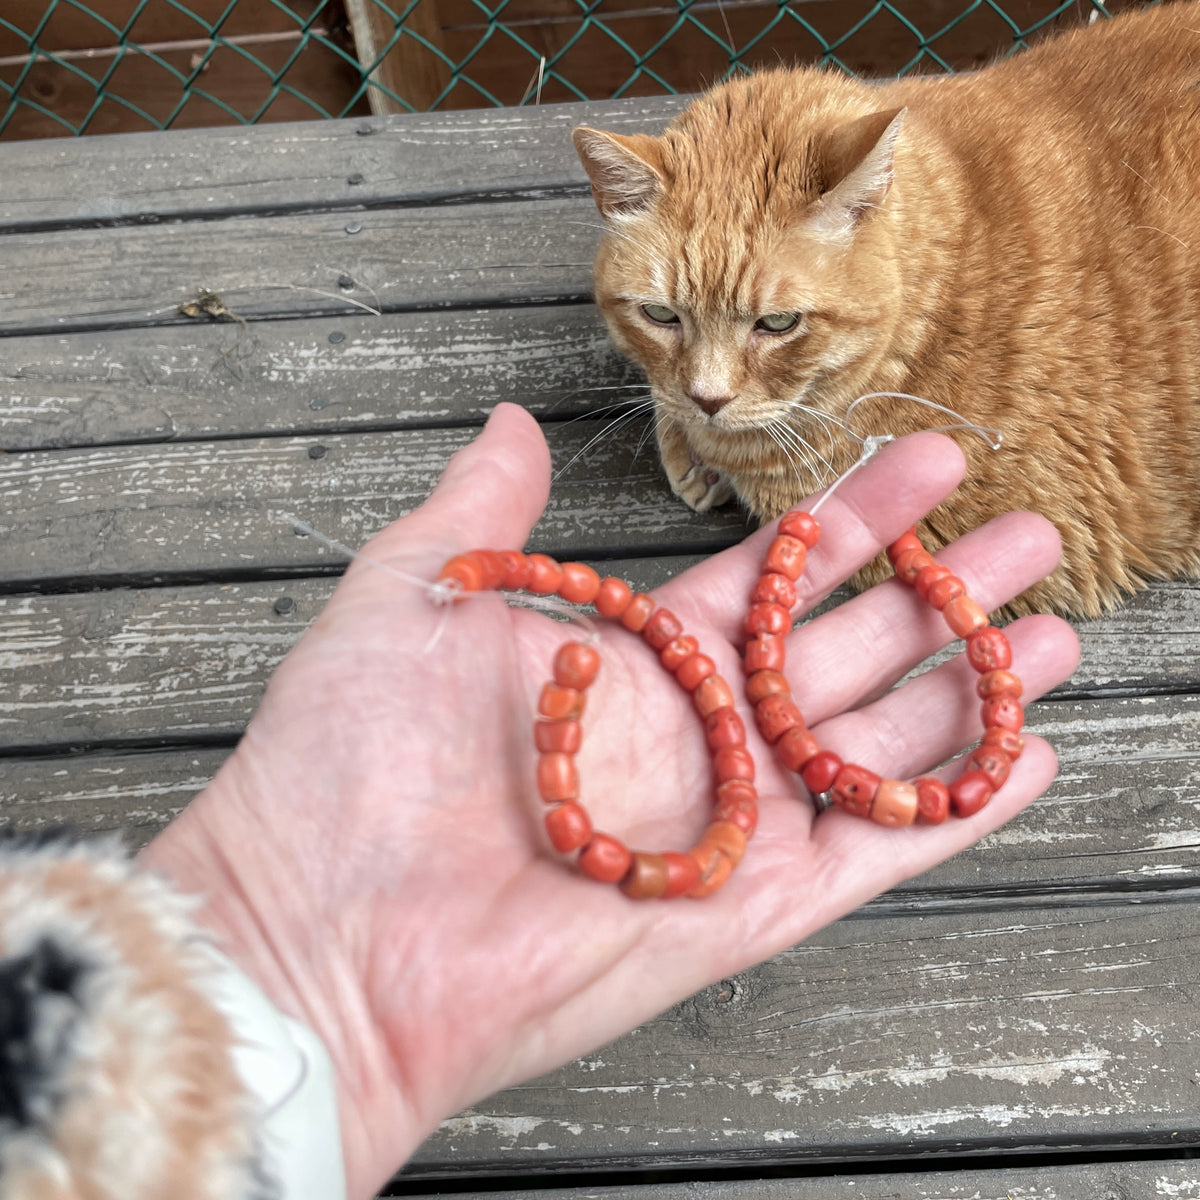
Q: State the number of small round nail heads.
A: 9